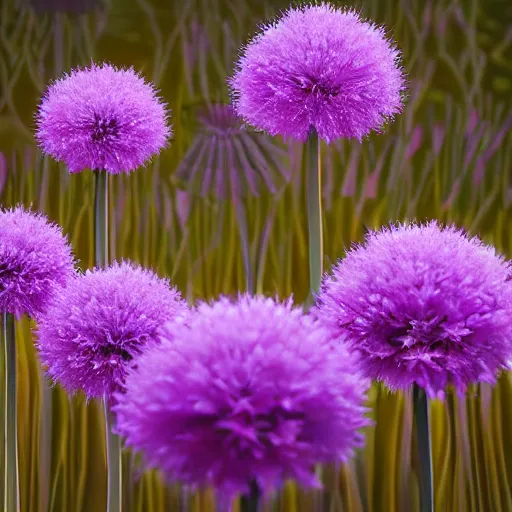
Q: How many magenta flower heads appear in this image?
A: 6